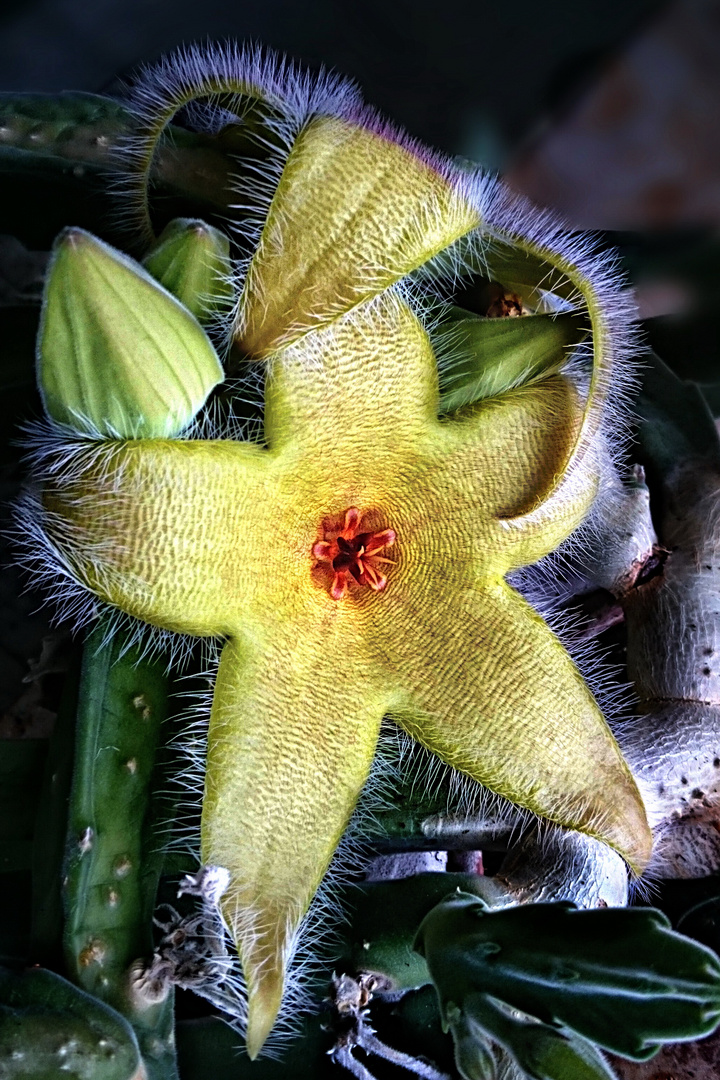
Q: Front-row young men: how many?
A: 0